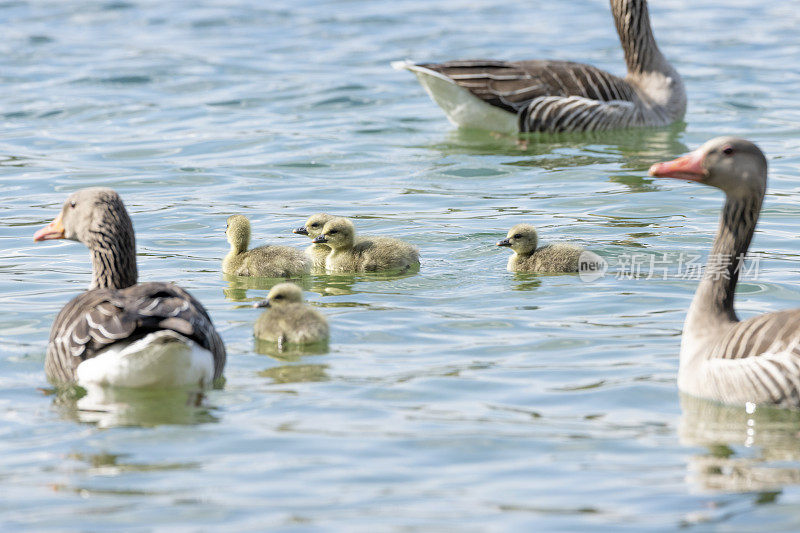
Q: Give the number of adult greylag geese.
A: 3